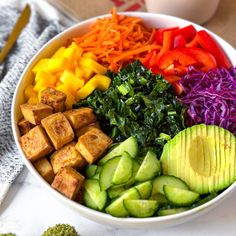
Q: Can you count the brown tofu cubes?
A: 11